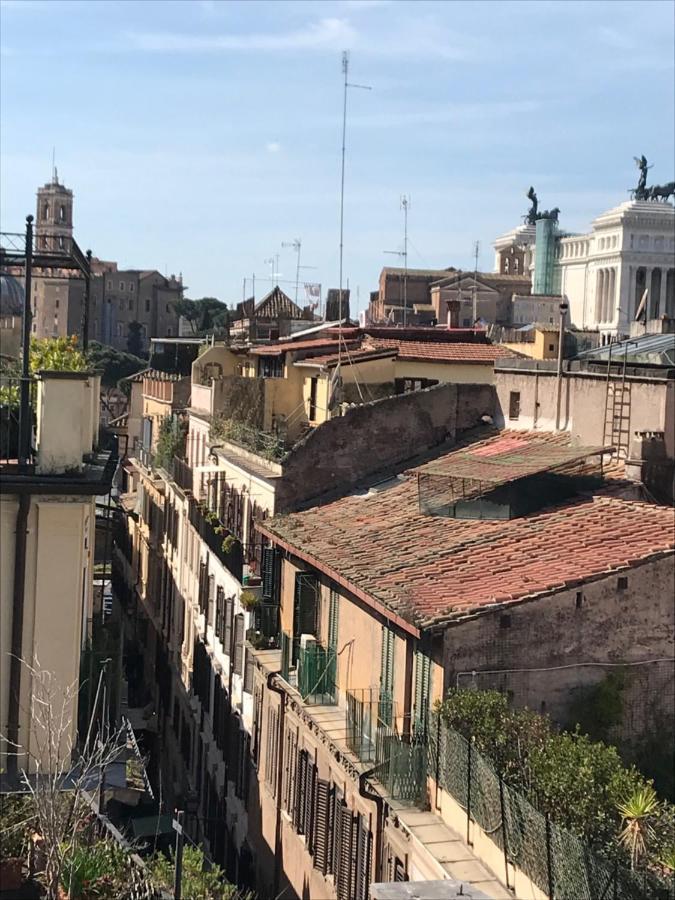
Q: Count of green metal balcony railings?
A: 3